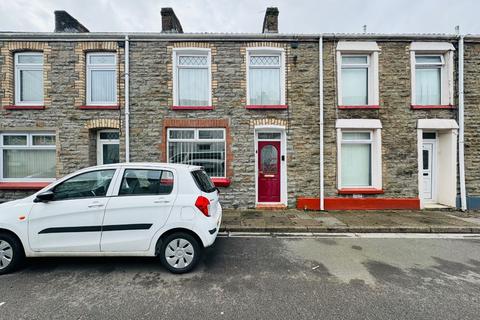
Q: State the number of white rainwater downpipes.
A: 3